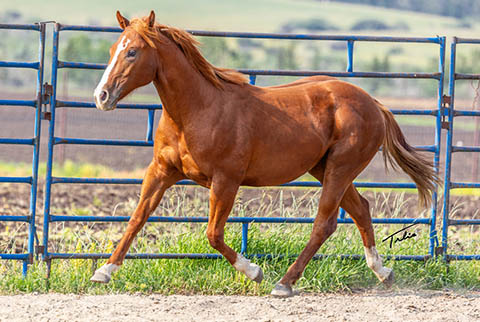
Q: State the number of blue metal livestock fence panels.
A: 3